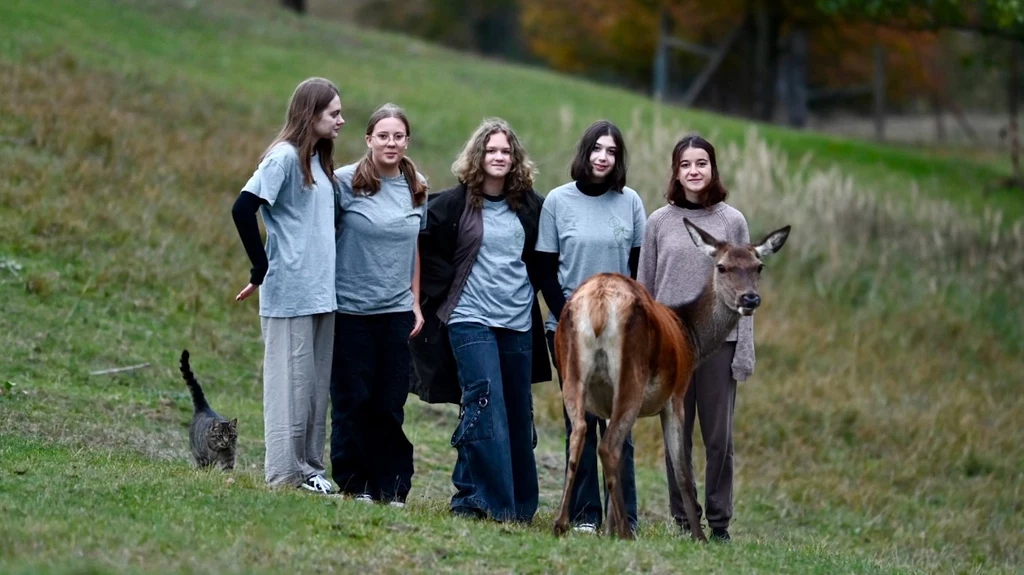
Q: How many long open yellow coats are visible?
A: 0